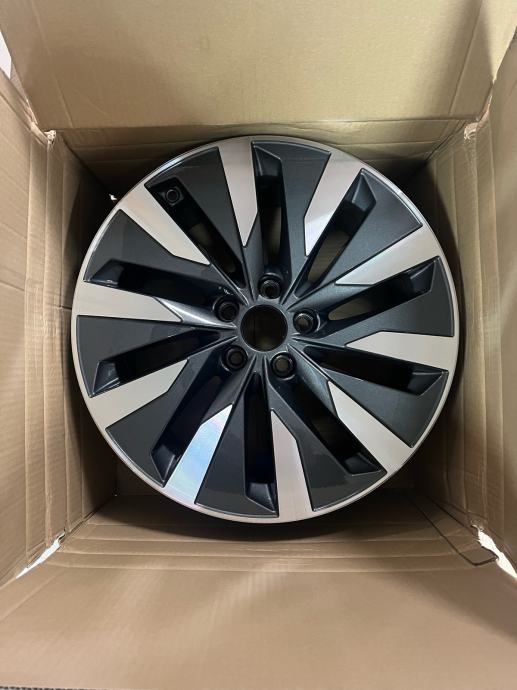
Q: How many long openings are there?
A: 10